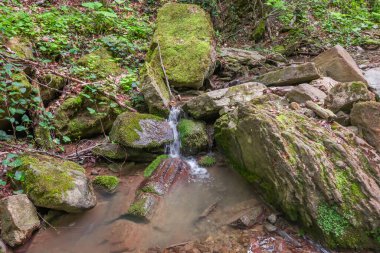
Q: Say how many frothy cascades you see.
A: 1